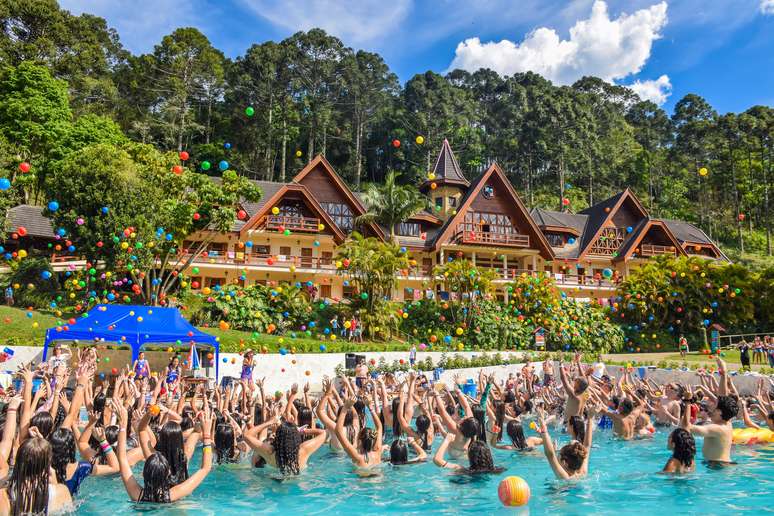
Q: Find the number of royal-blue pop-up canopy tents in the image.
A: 1